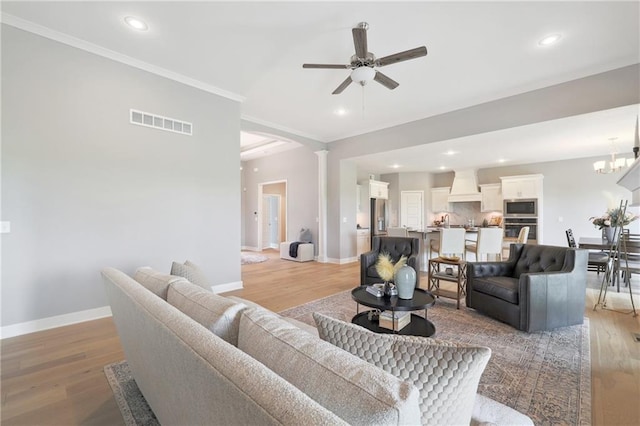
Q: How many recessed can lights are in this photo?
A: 7